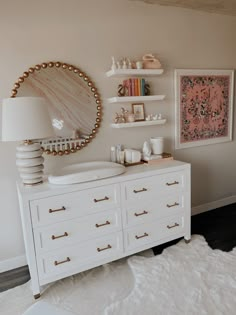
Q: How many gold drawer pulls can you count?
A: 12